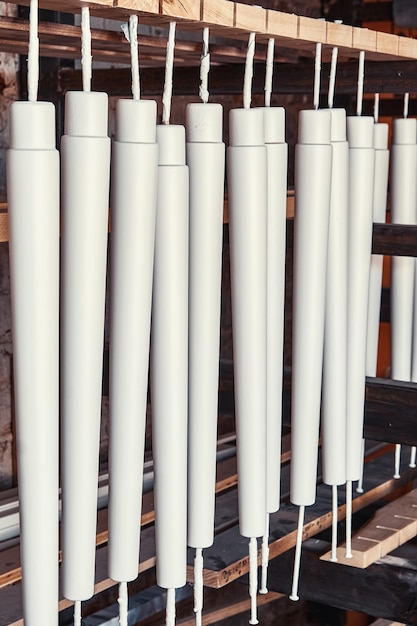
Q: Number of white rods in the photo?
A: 12